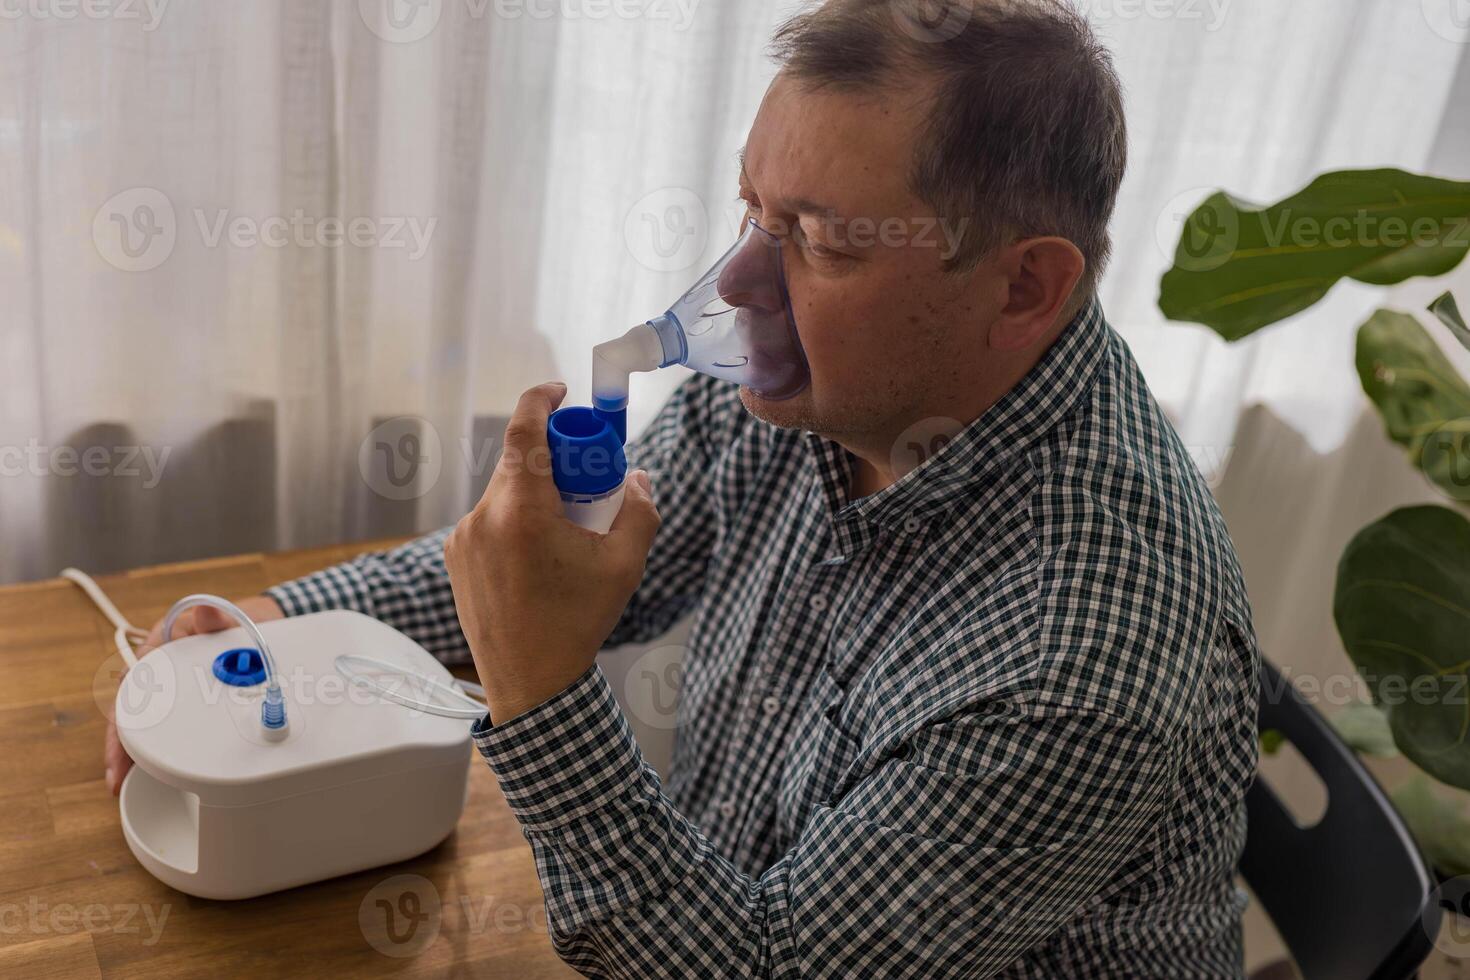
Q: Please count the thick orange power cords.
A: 0